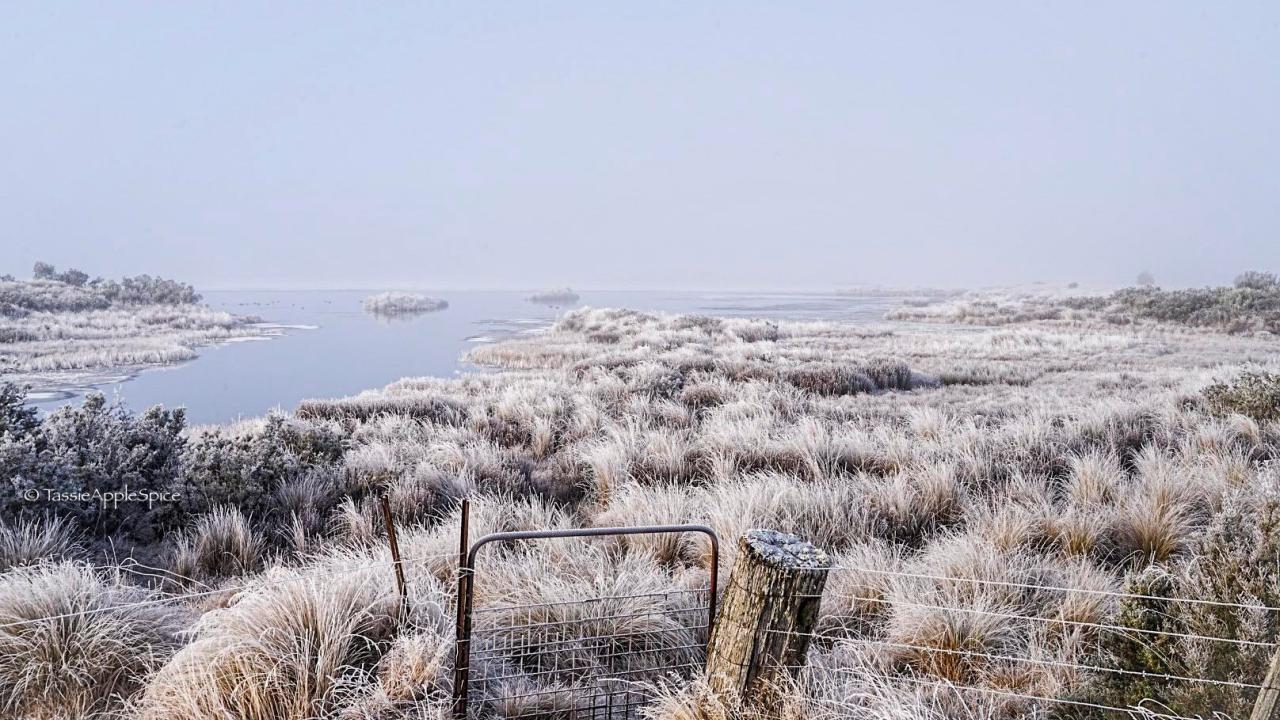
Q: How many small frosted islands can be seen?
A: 2